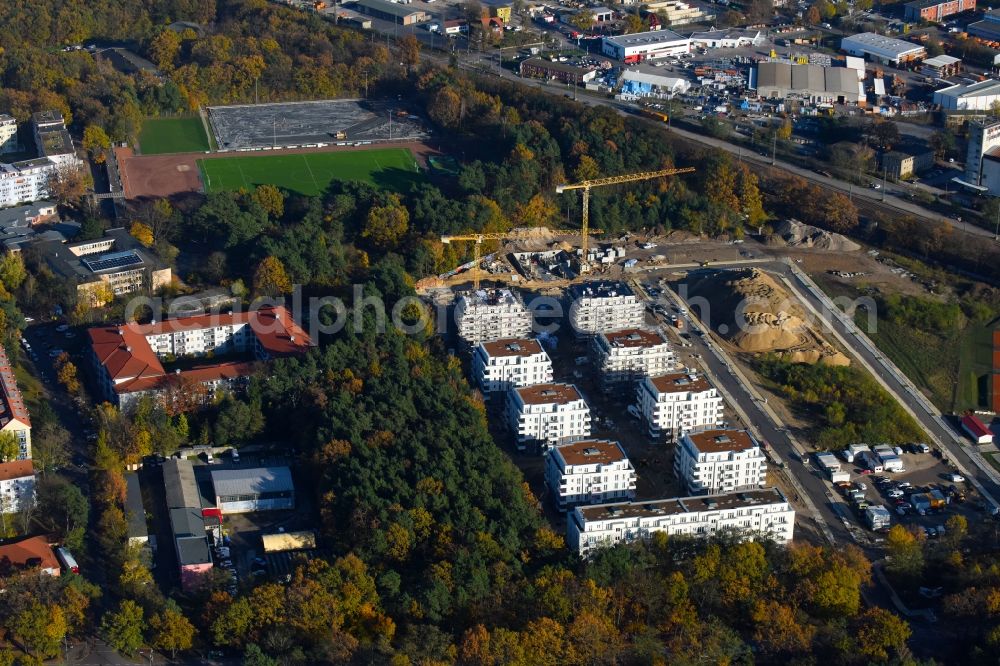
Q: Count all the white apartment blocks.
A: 9